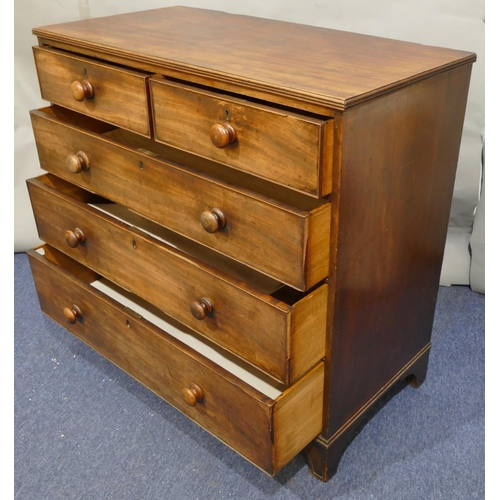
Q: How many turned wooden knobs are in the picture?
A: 8